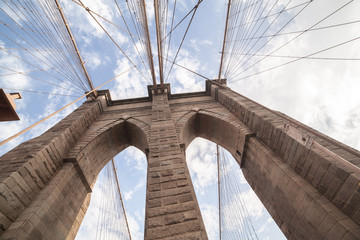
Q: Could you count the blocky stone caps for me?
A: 3